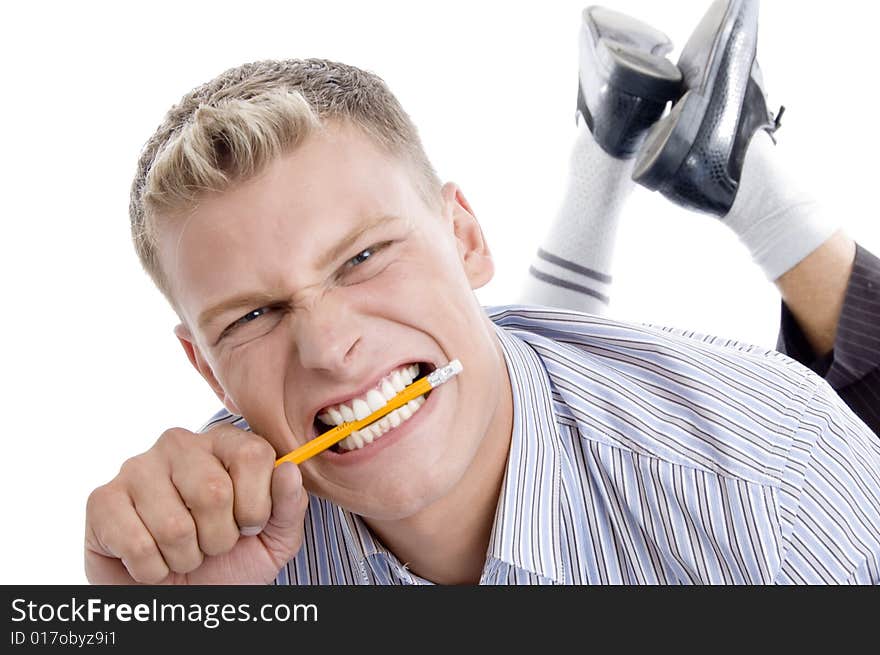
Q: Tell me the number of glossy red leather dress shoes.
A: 0